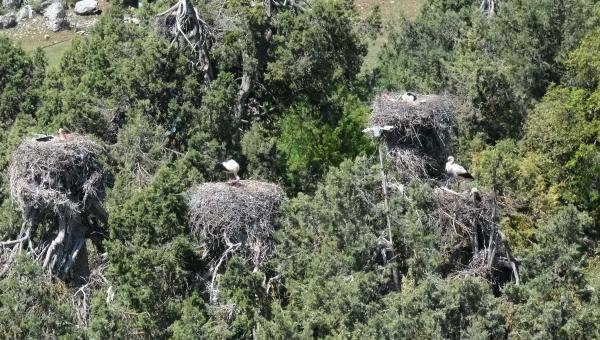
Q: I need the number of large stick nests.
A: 4